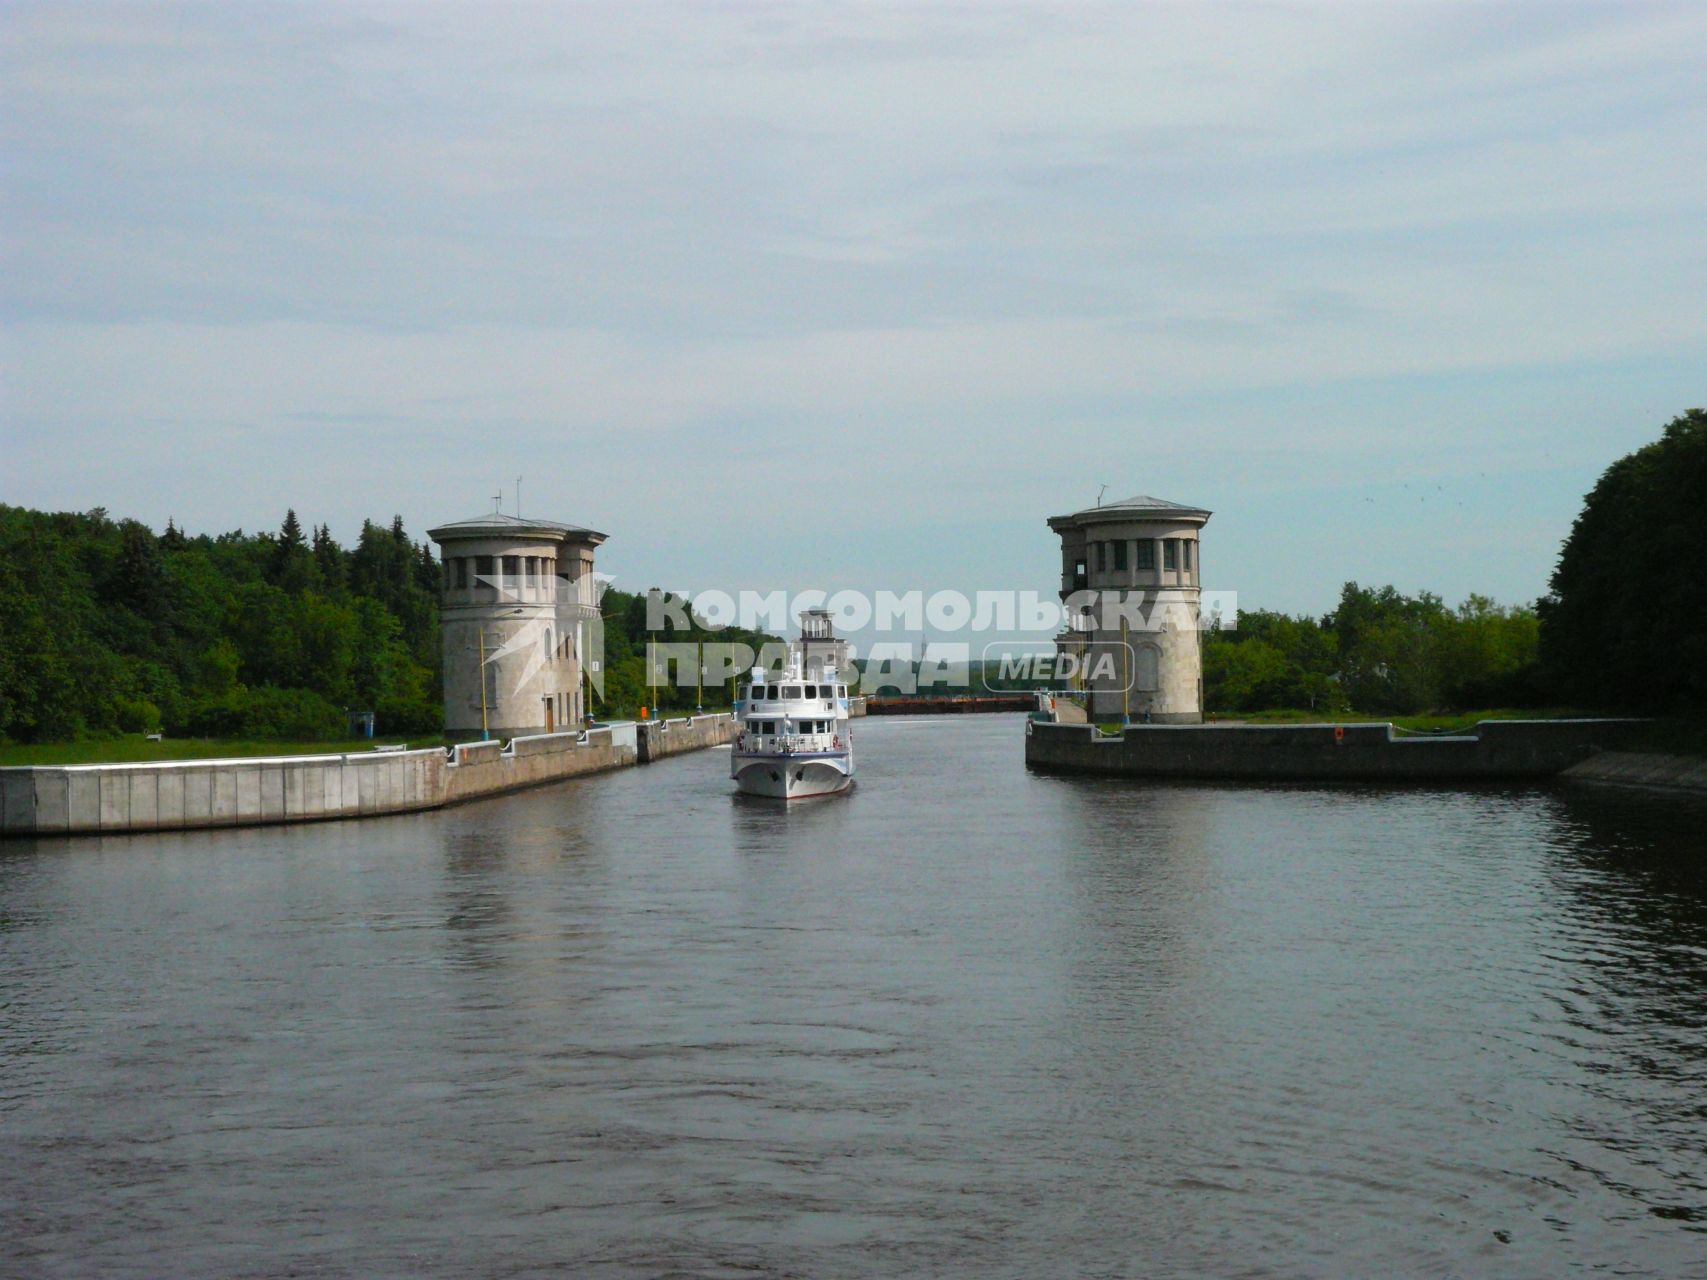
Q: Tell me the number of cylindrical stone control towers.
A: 2